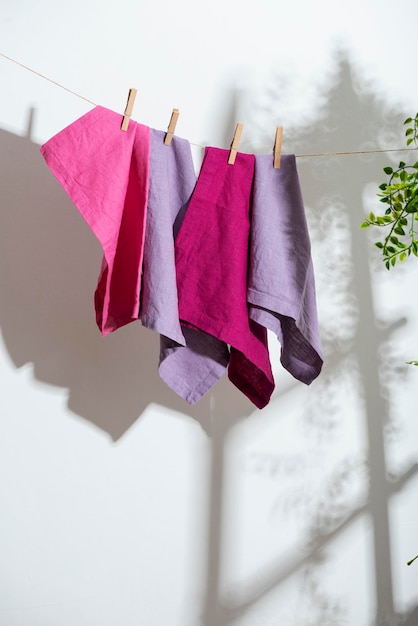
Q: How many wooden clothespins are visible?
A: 4